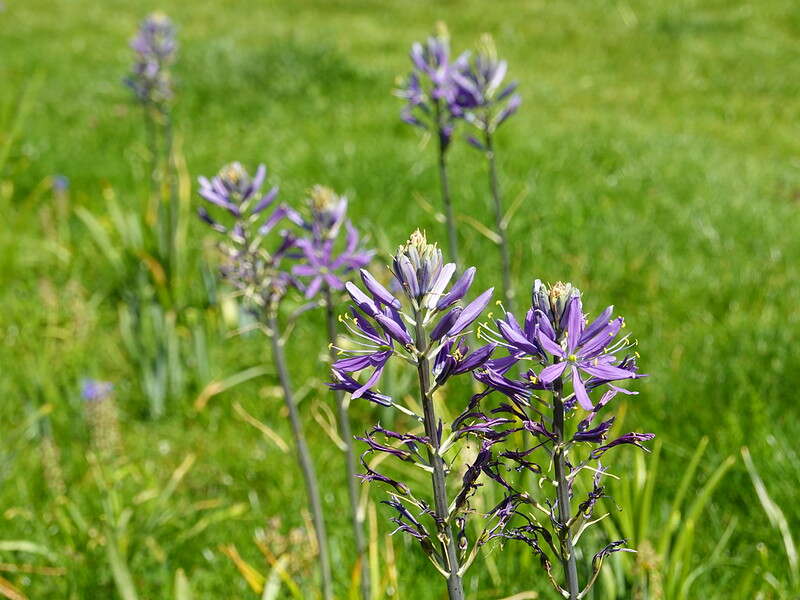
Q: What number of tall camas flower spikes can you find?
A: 7